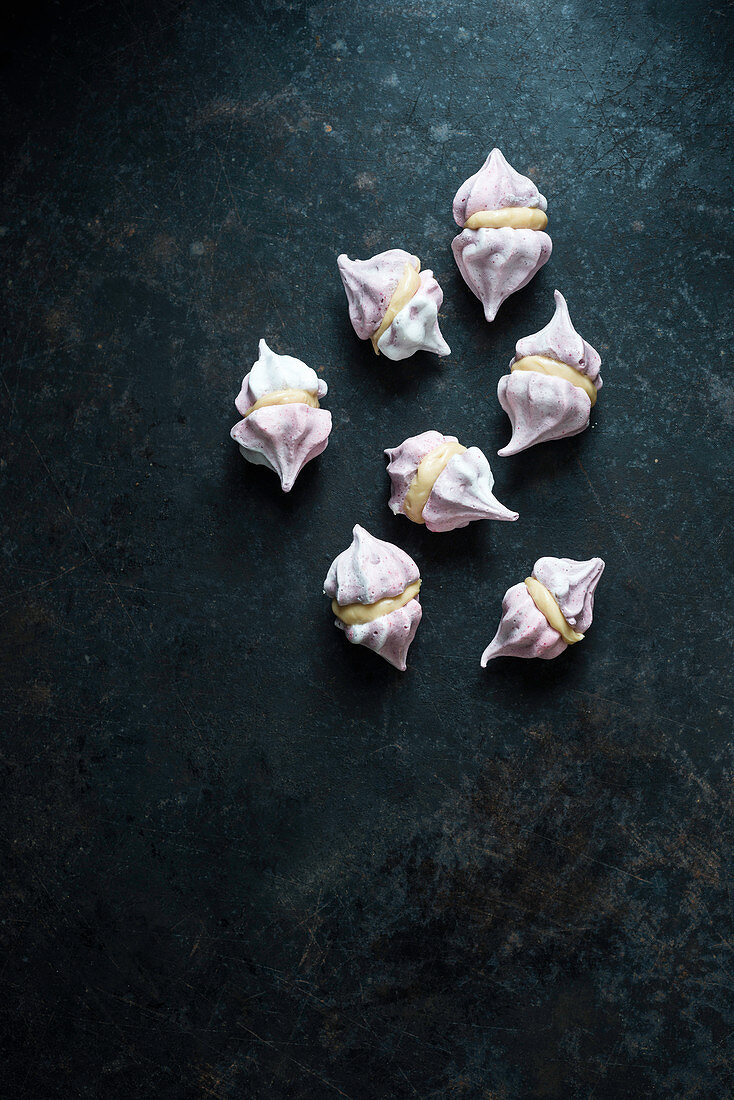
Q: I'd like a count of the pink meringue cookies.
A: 7